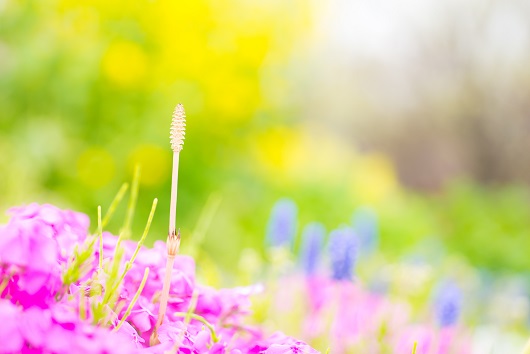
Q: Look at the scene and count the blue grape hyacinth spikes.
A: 5